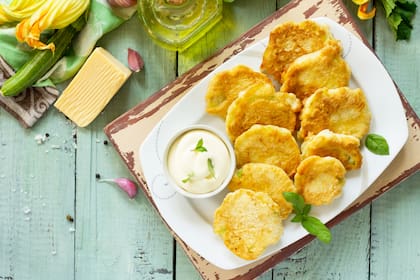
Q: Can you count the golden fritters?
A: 10